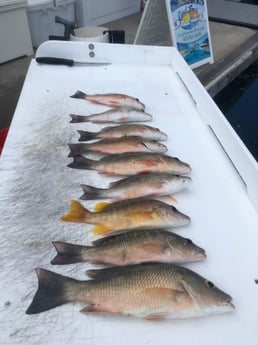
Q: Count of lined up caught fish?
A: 9